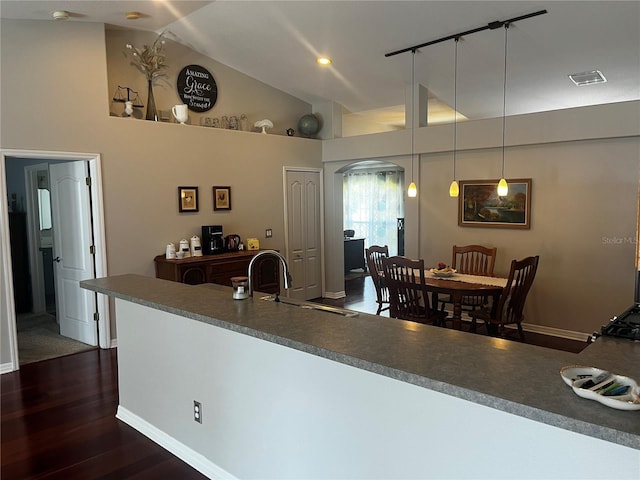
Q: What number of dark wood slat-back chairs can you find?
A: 4